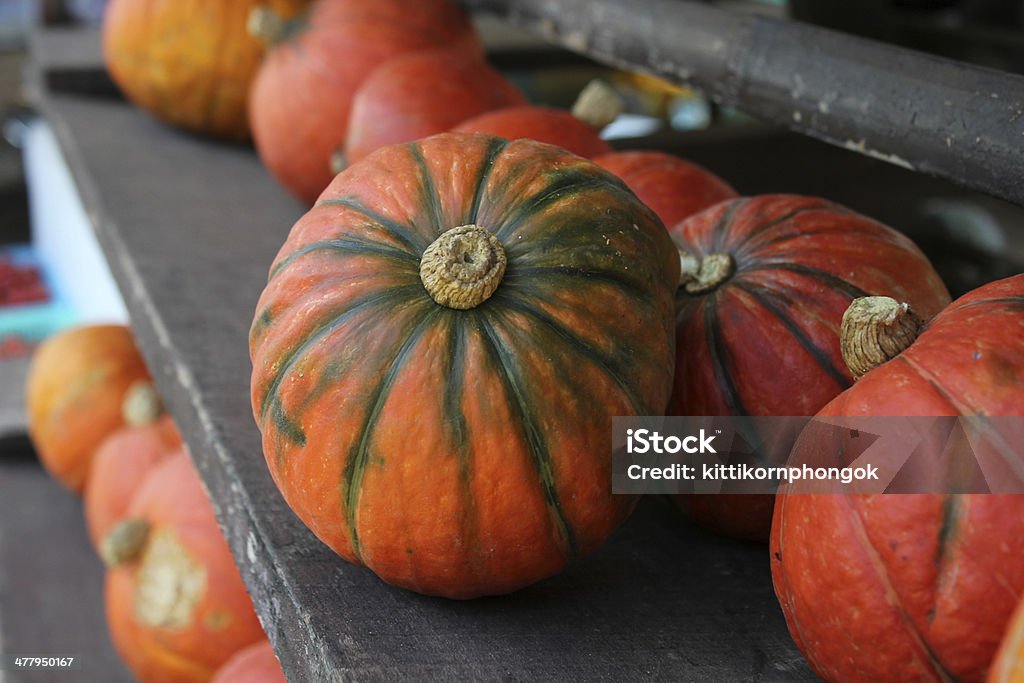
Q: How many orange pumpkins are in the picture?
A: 13